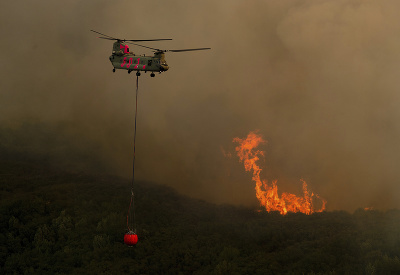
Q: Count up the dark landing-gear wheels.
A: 4